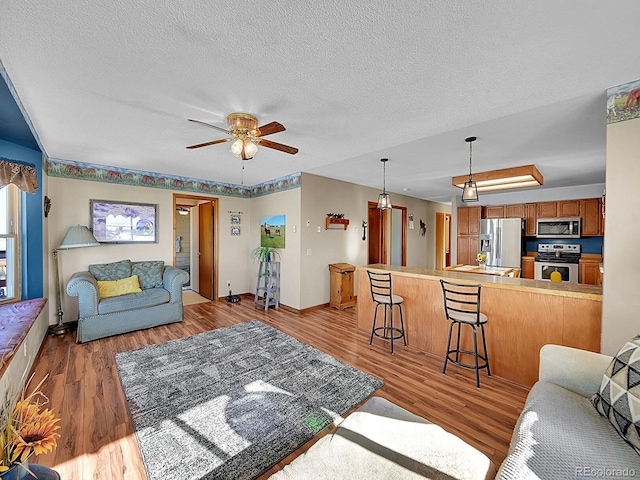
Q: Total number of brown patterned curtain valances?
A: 1